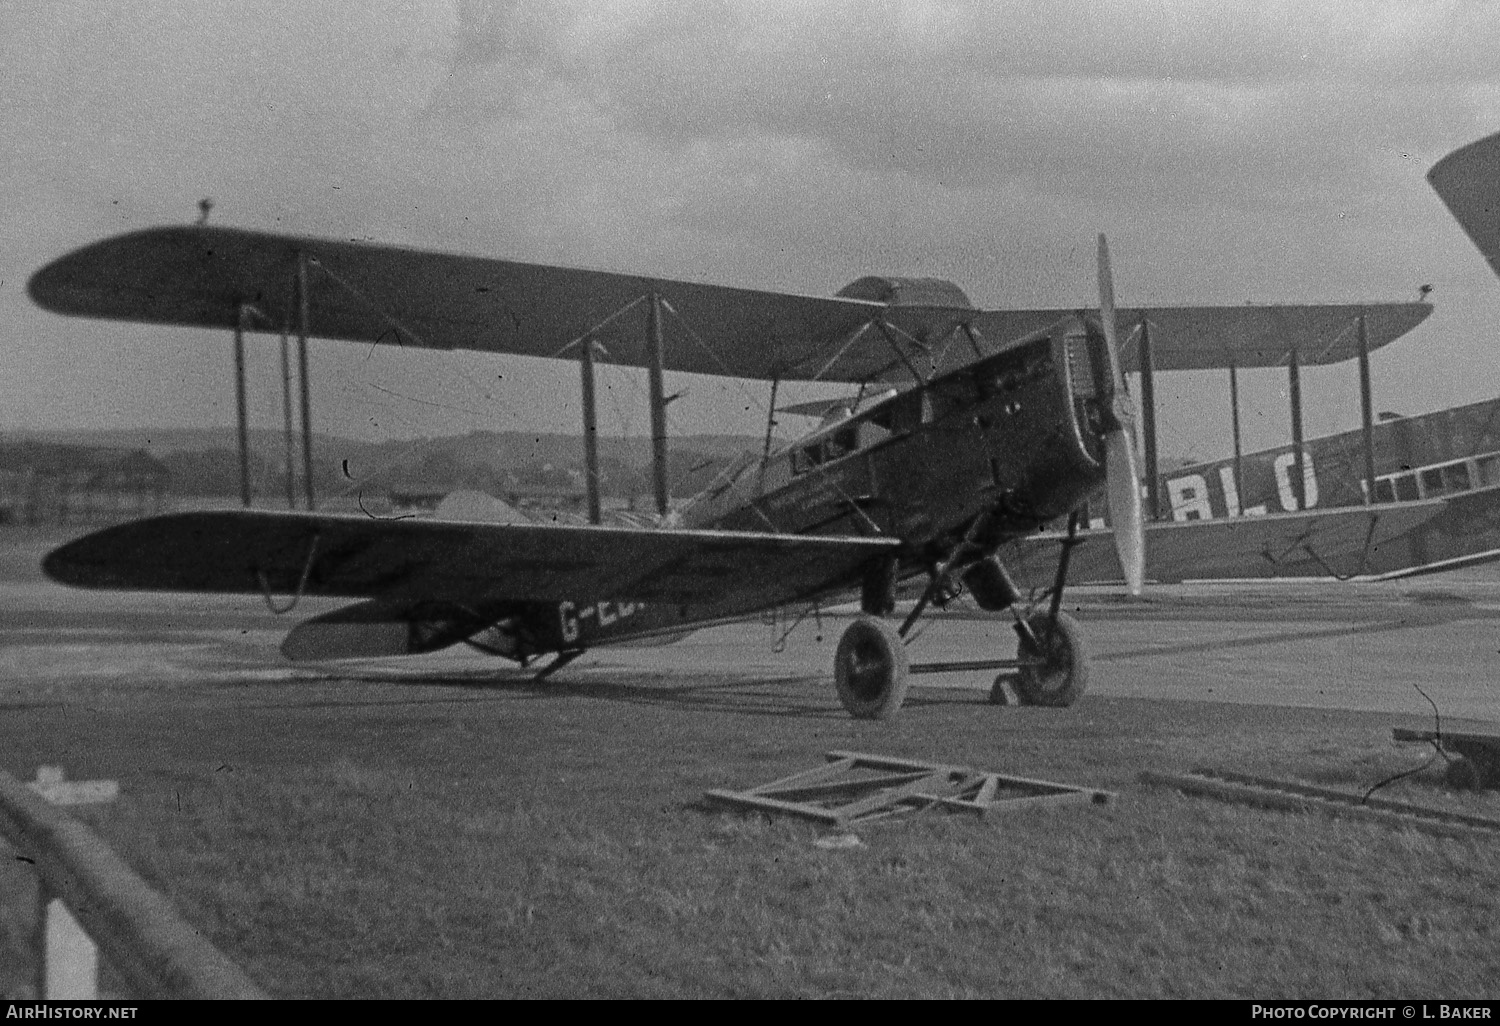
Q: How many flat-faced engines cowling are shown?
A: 1